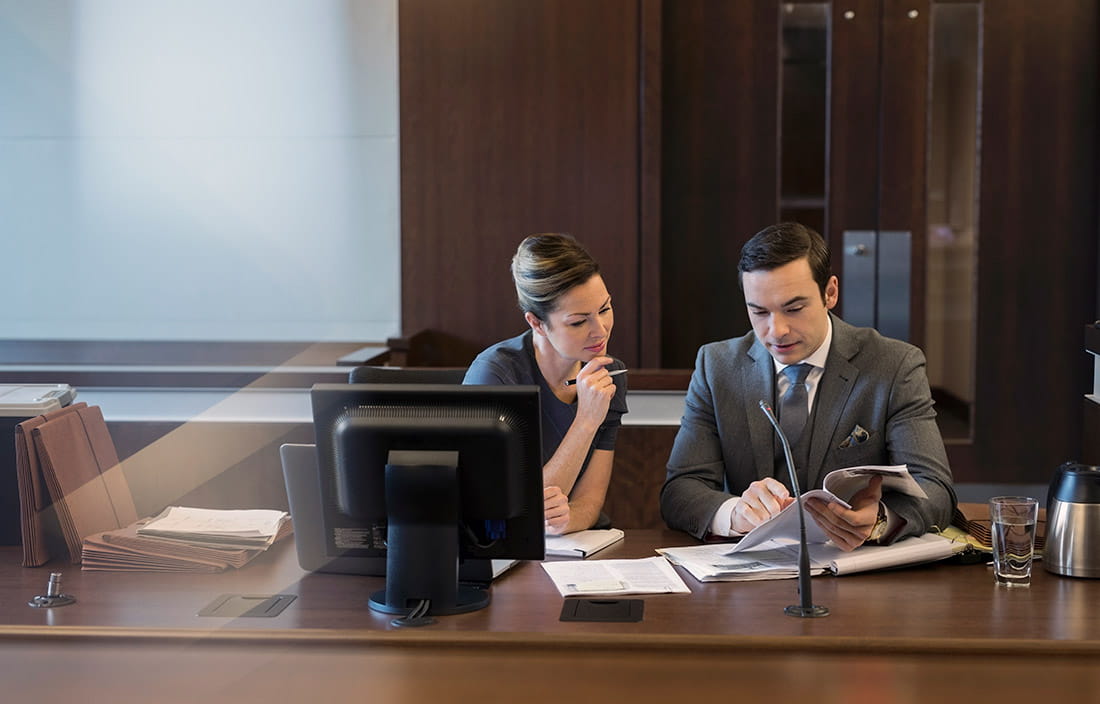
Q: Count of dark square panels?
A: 2